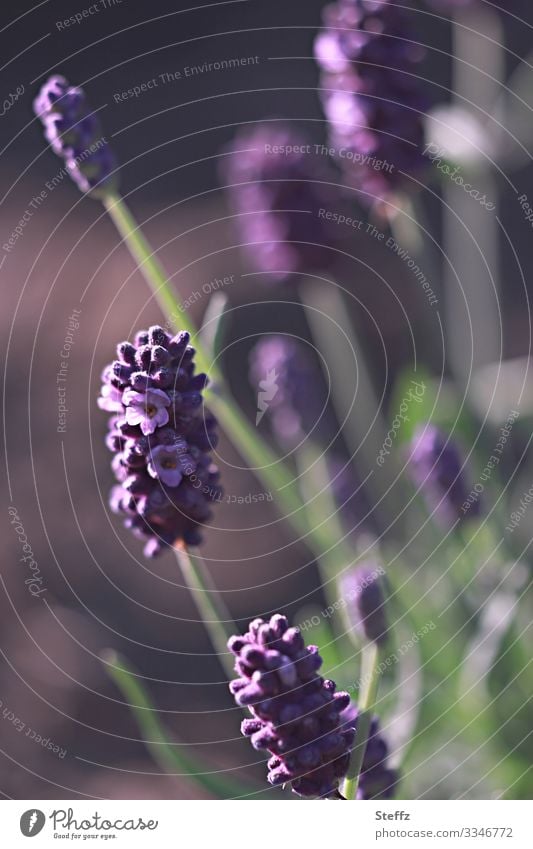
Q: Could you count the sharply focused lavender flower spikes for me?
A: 2